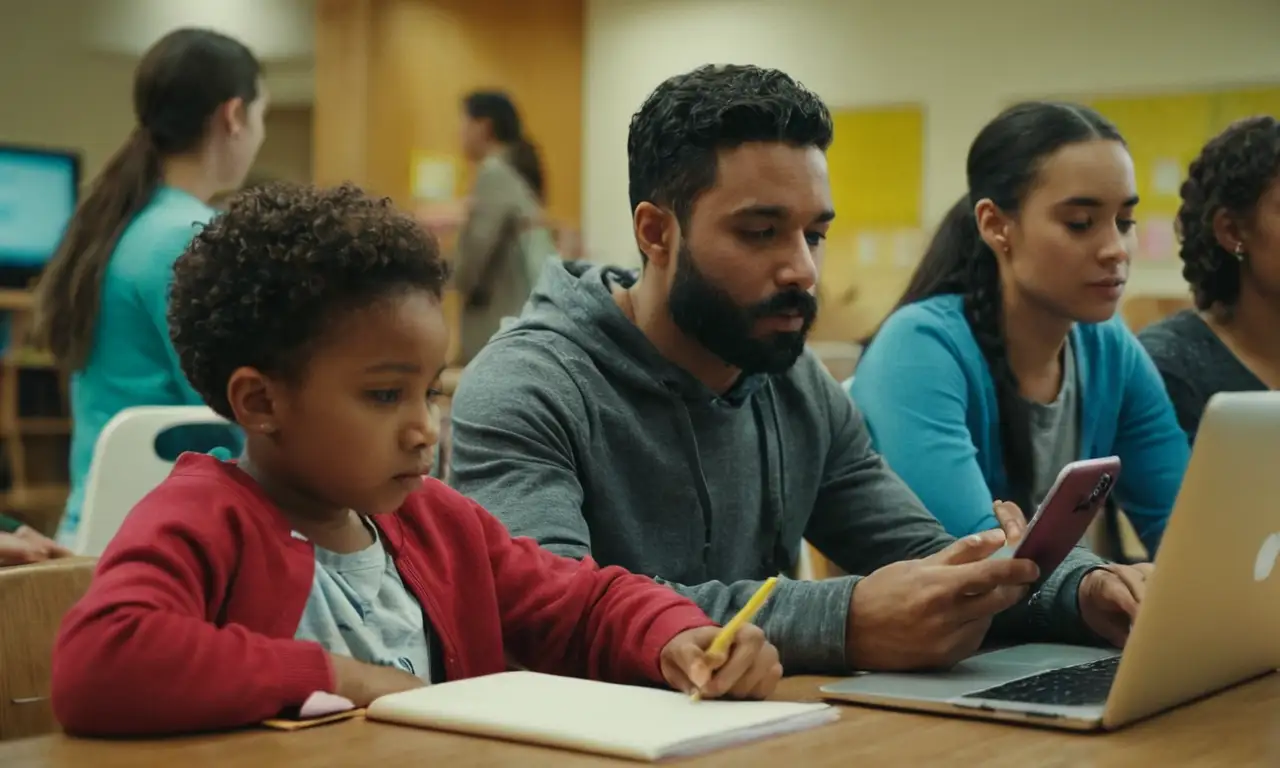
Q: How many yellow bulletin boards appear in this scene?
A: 2